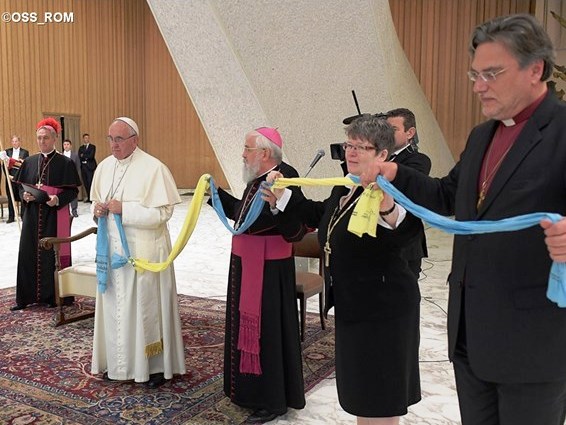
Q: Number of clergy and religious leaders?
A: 5